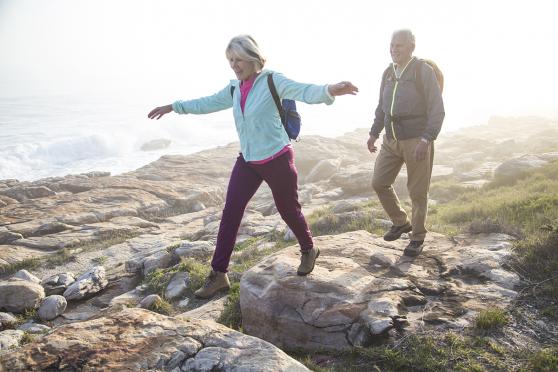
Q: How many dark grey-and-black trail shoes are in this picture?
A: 2